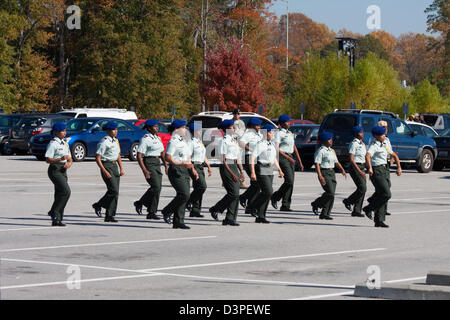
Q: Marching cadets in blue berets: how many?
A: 12